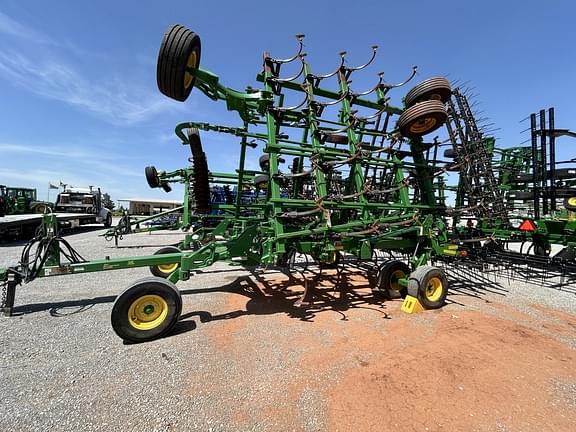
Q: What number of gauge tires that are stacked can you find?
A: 2